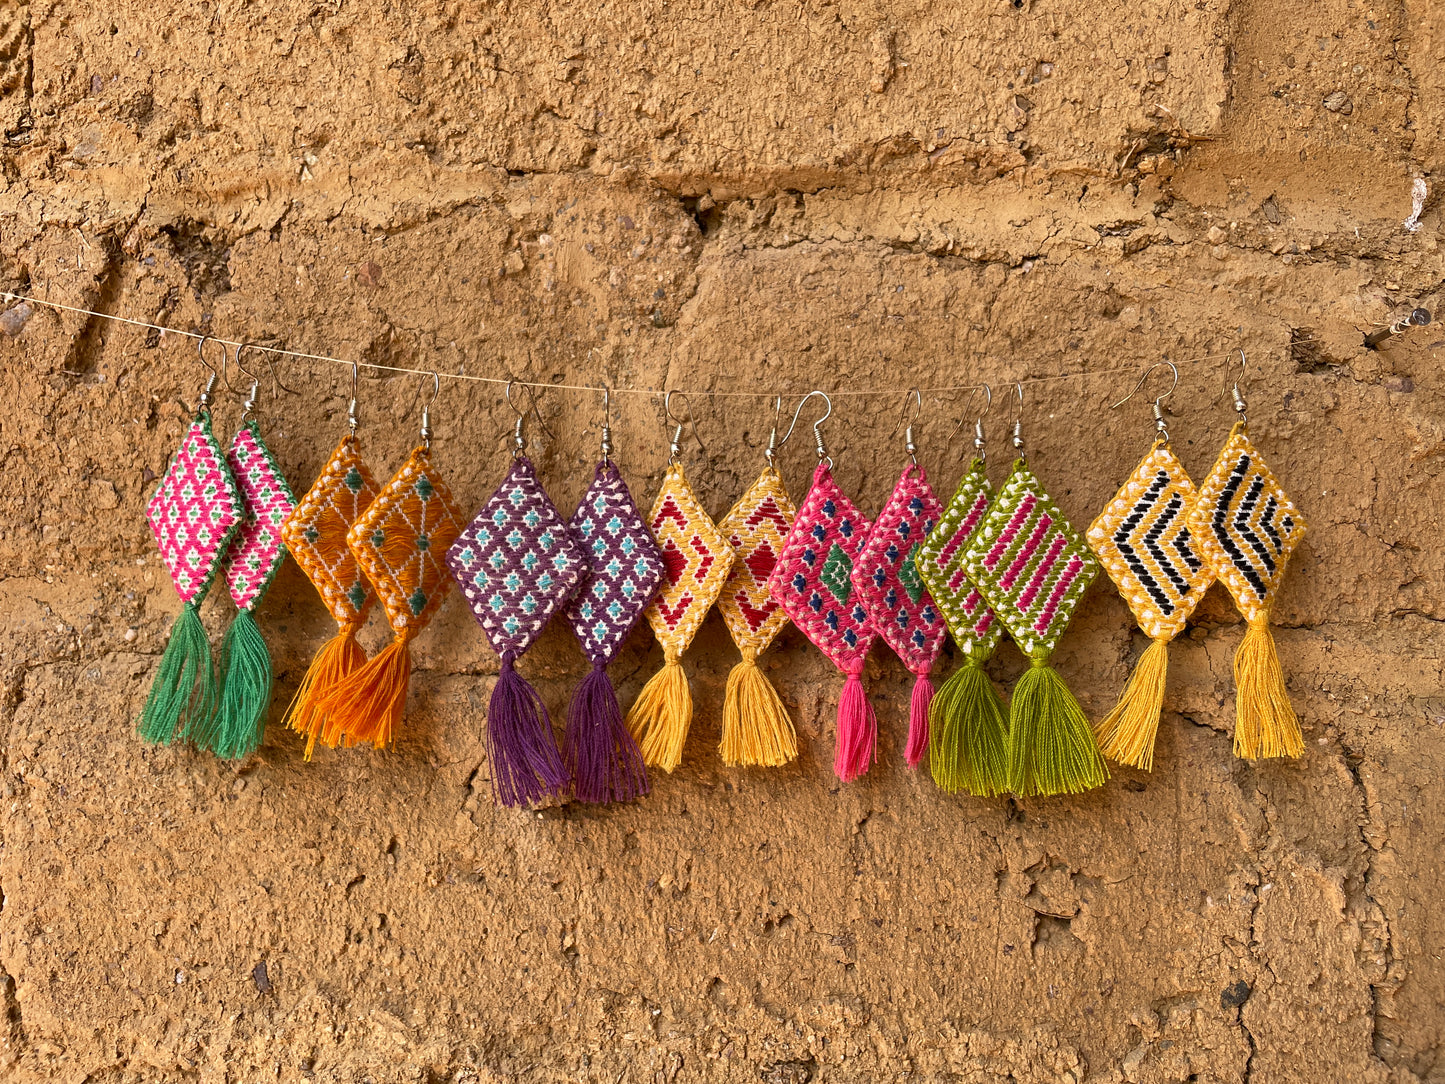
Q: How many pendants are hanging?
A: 14